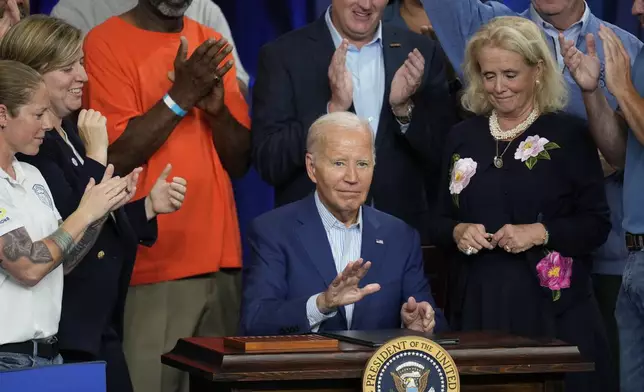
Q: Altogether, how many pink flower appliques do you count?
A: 3